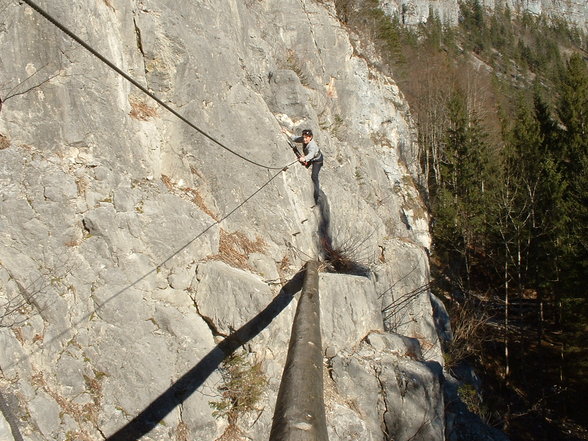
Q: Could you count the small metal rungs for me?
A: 3